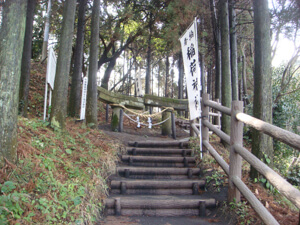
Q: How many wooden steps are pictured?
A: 6